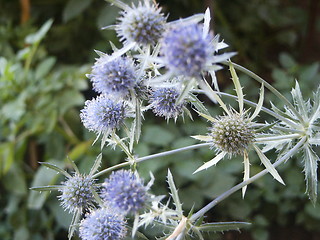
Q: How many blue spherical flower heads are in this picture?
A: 8